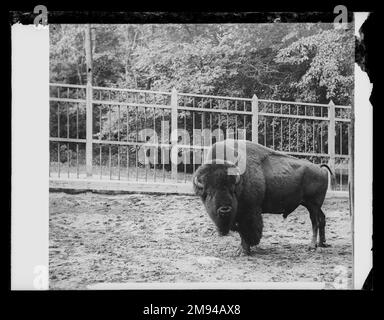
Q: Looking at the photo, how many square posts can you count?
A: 4